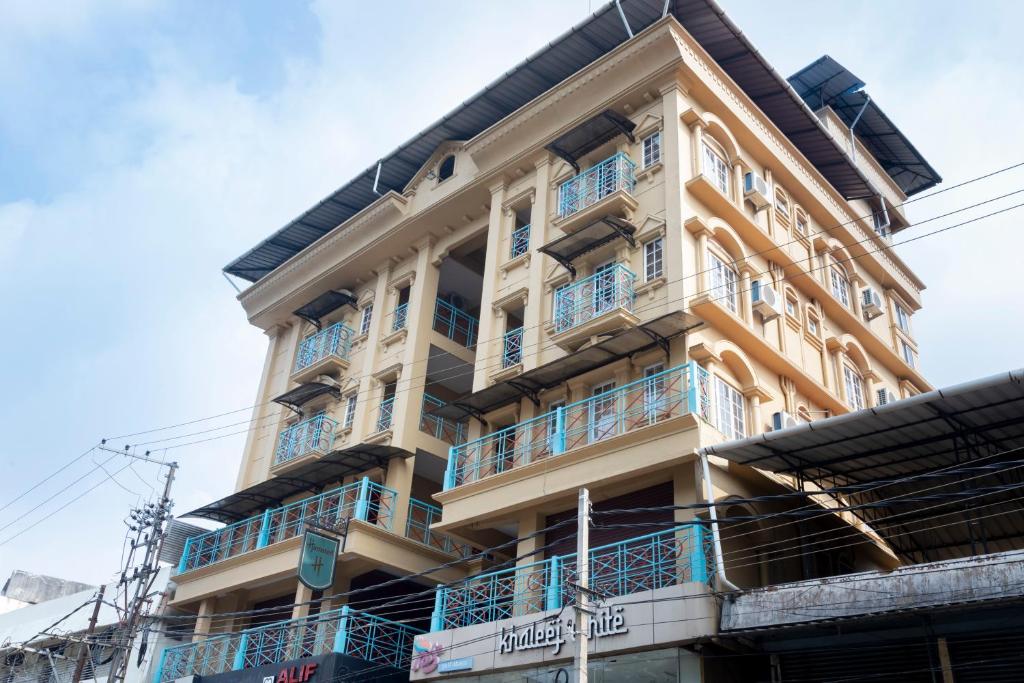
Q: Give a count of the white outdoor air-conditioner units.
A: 5